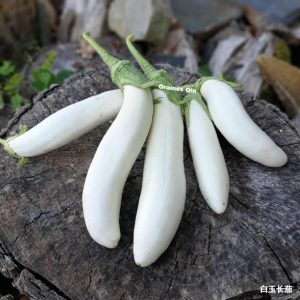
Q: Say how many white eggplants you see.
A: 5